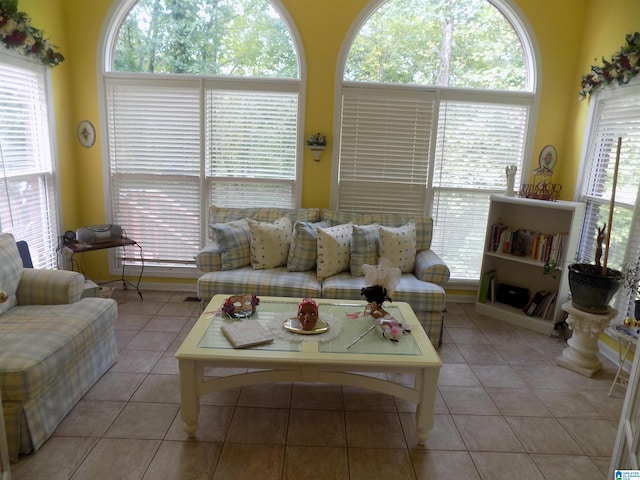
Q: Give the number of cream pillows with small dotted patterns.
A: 3